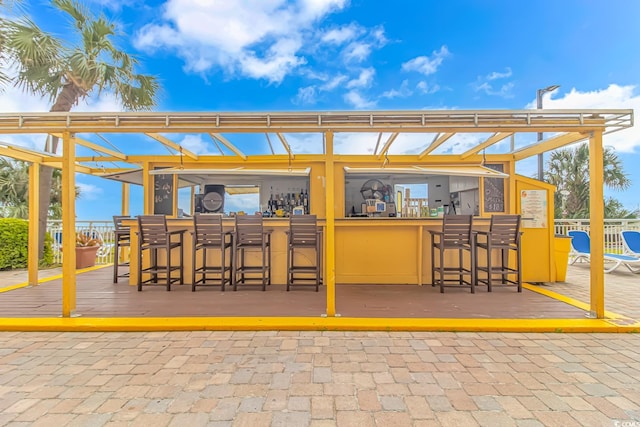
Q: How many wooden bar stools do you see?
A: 7